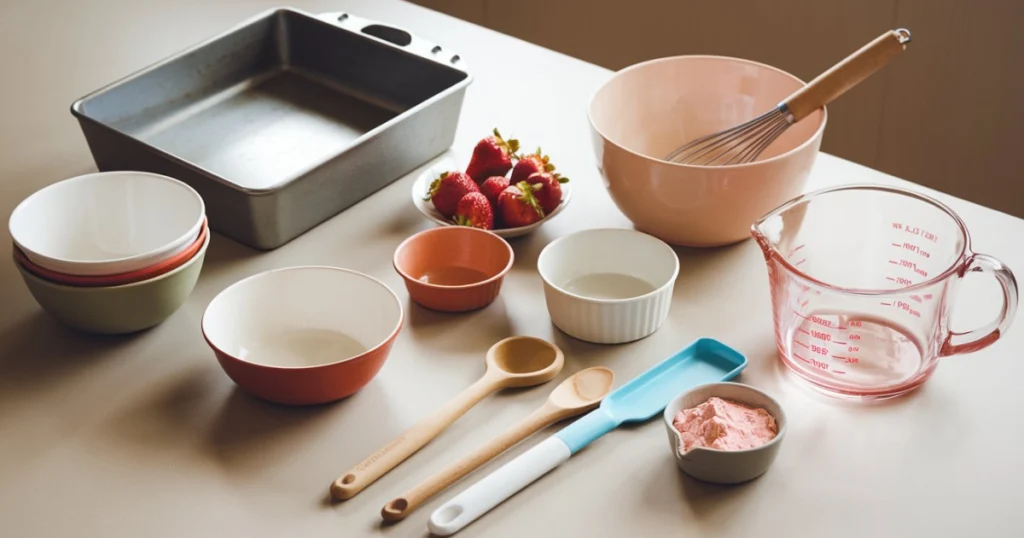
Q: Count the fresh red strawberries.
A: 7